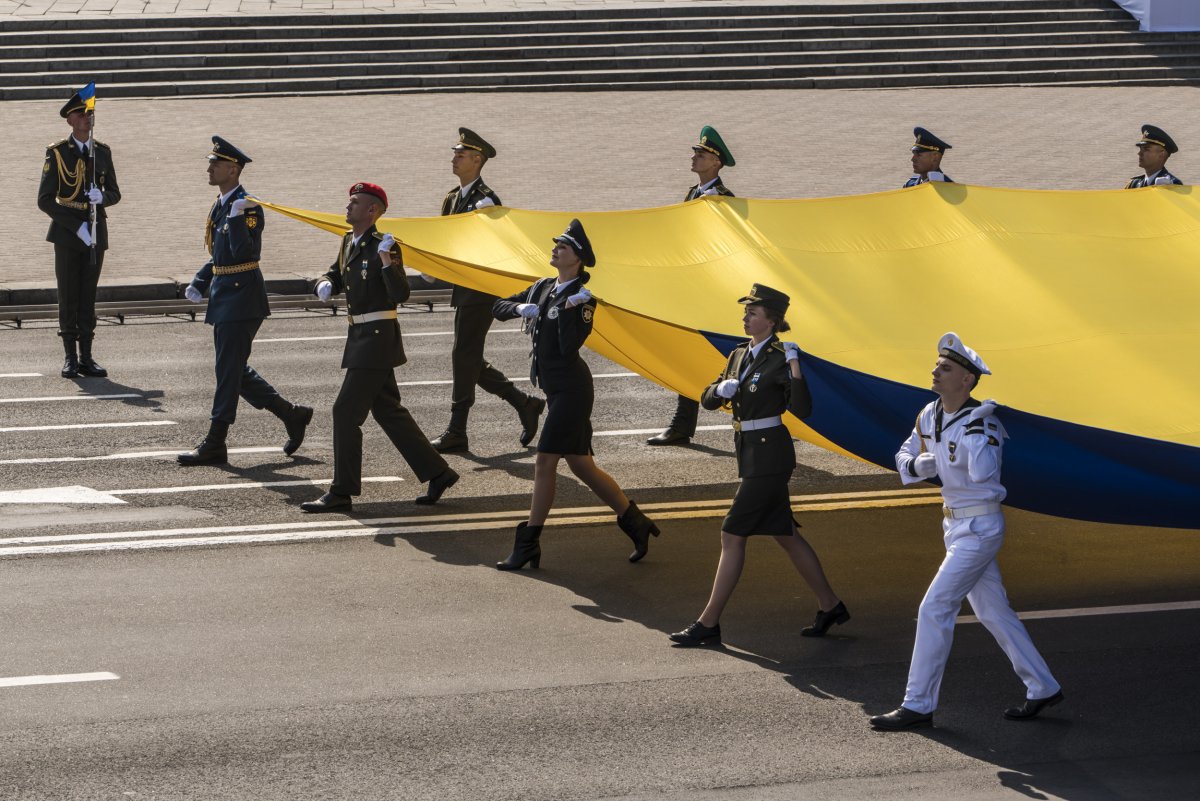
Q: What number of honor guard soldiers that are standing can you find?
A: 1